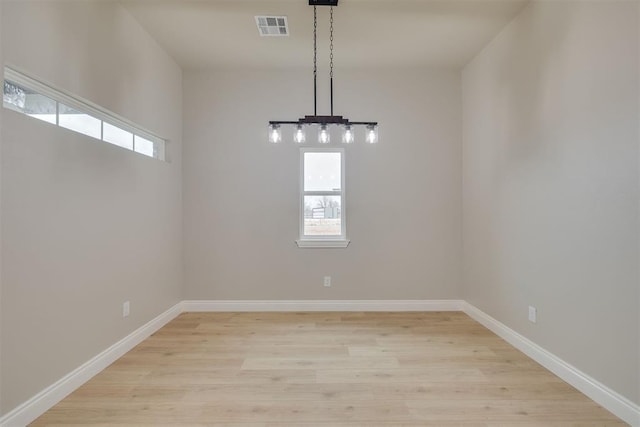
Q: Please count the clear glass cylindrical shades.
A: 5